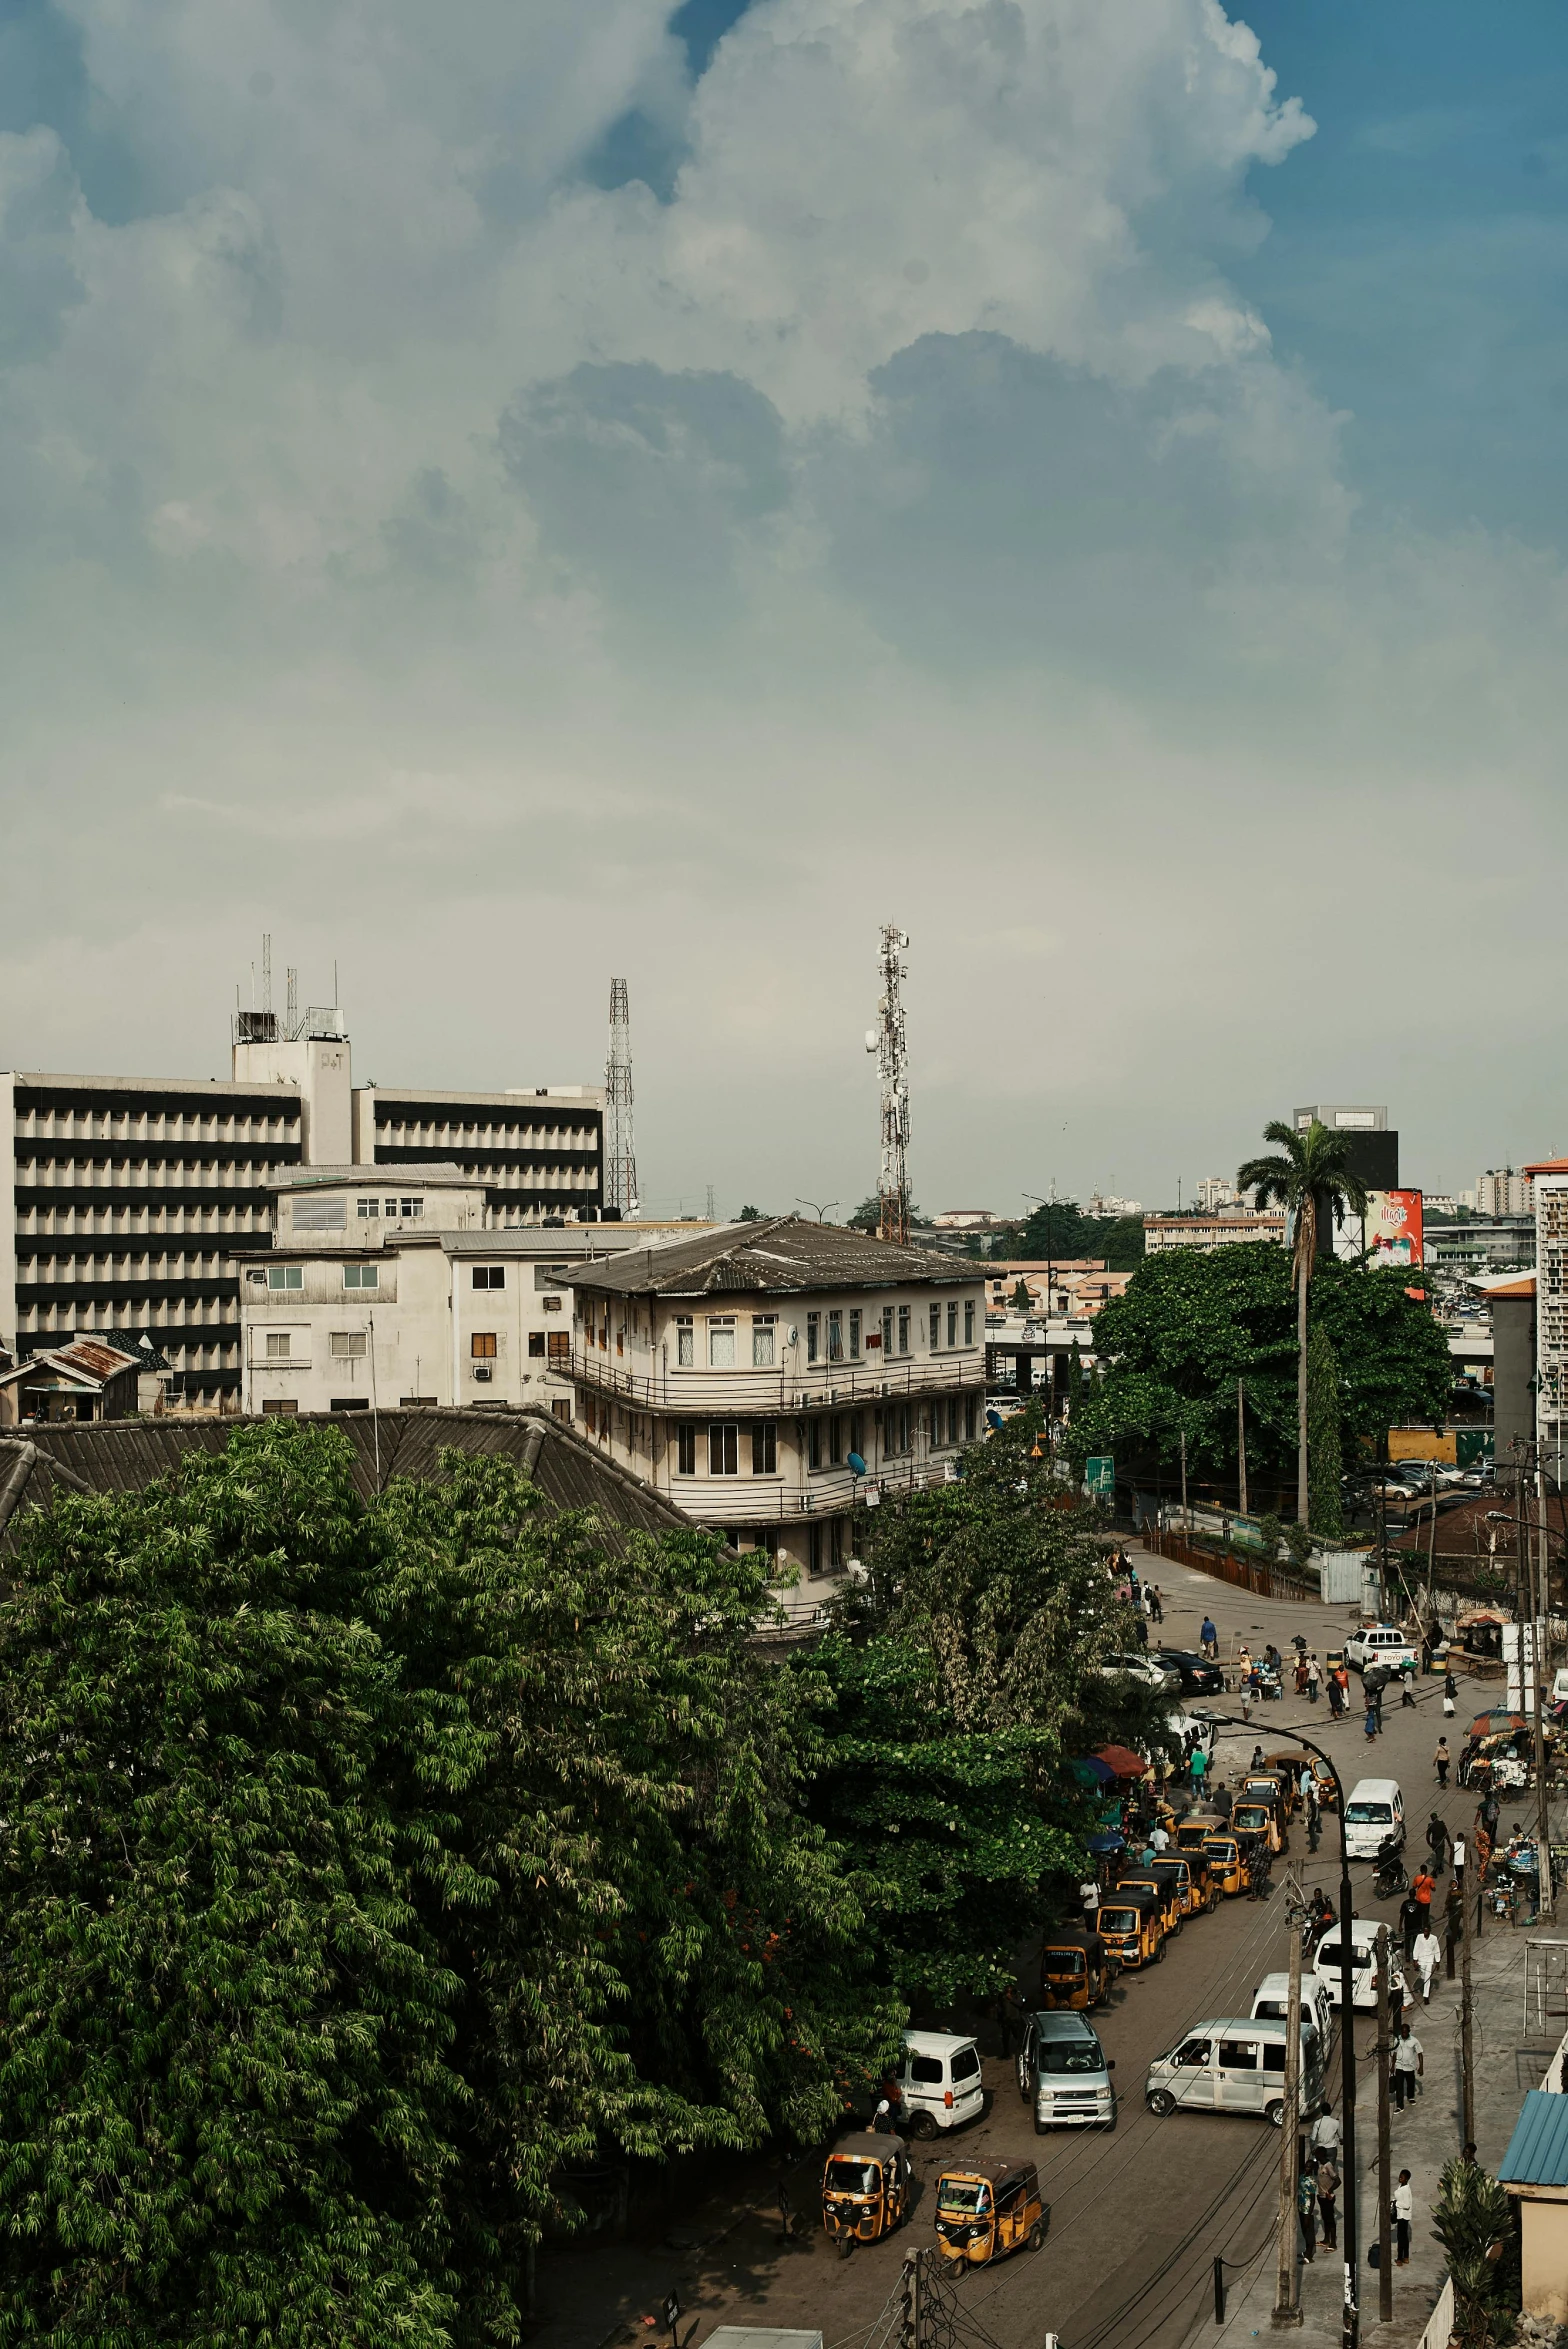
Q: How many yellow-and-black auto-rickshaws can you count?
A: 11